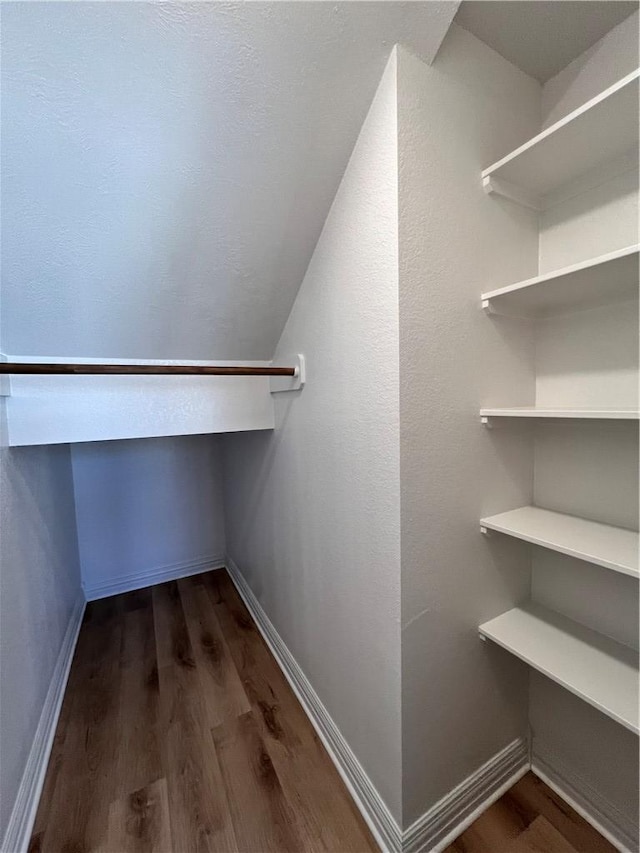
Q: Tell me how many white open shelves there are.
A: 5